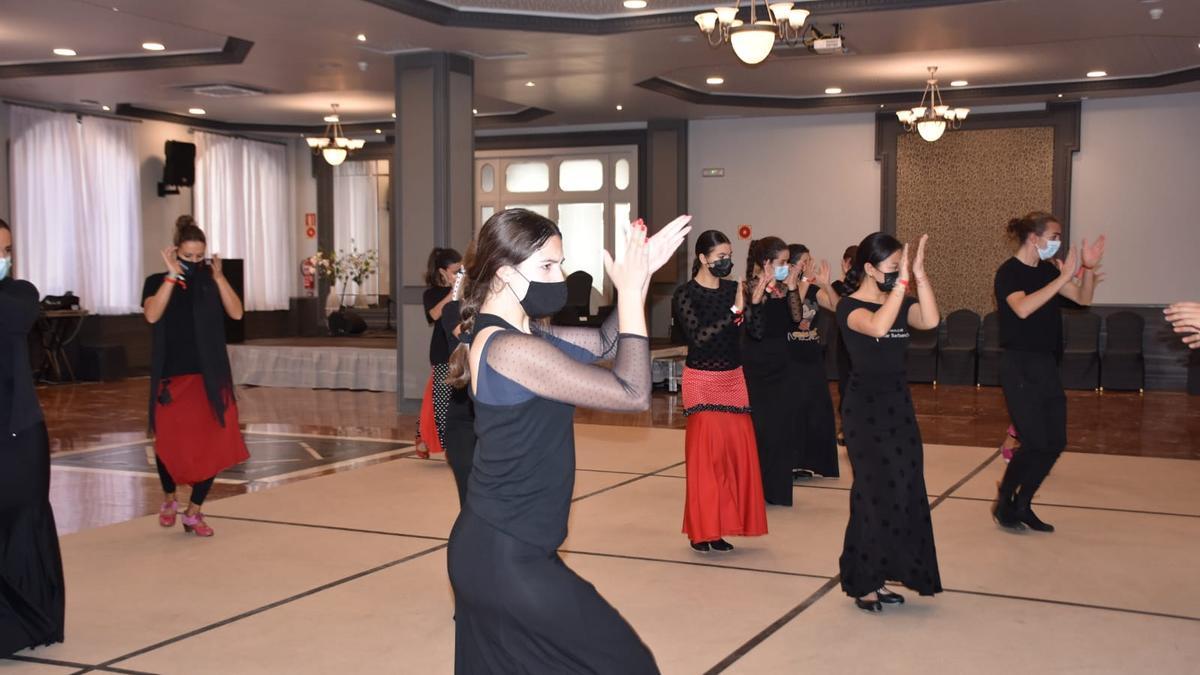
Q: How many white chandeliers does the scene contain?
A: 3